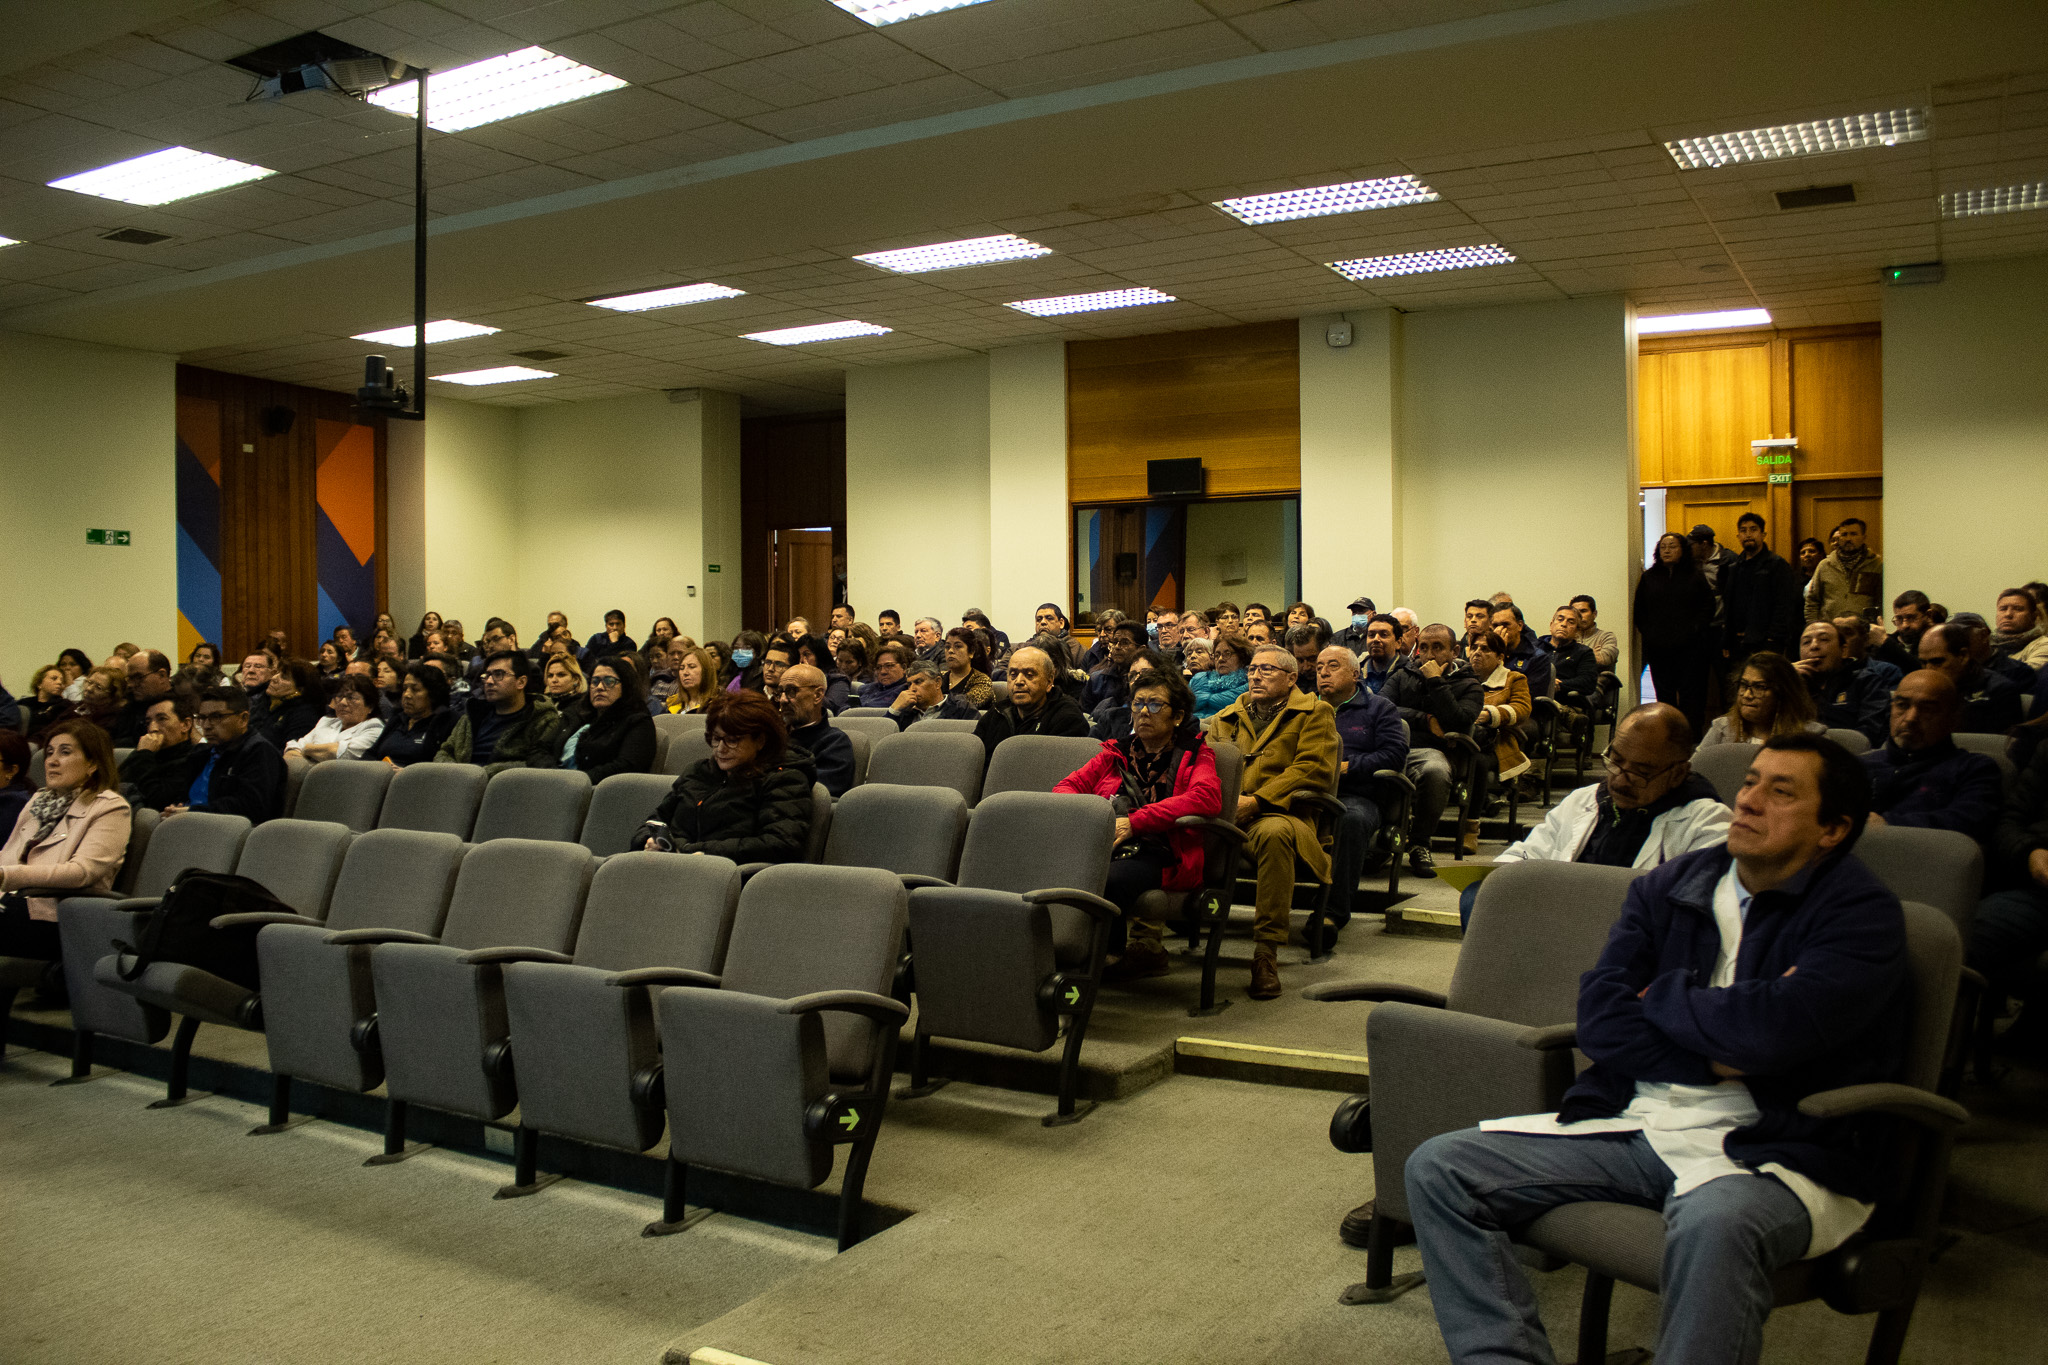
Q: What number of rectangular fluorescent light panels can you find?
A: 15